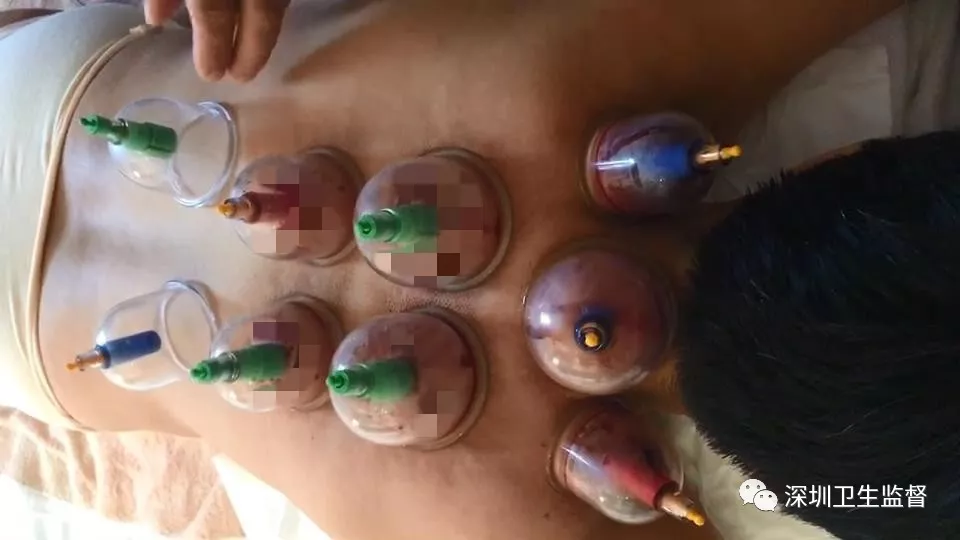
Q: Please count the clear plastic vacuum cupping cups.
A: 9